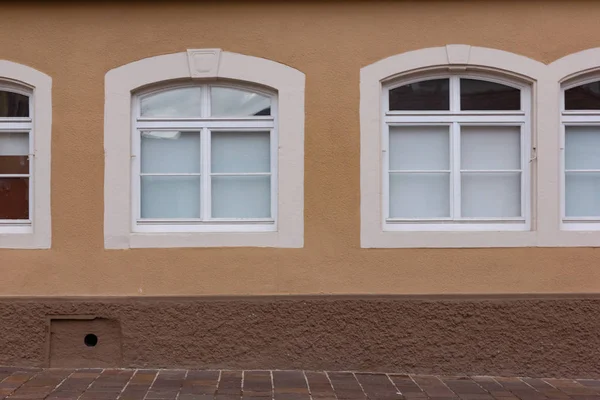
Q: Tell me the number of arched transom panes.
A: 6